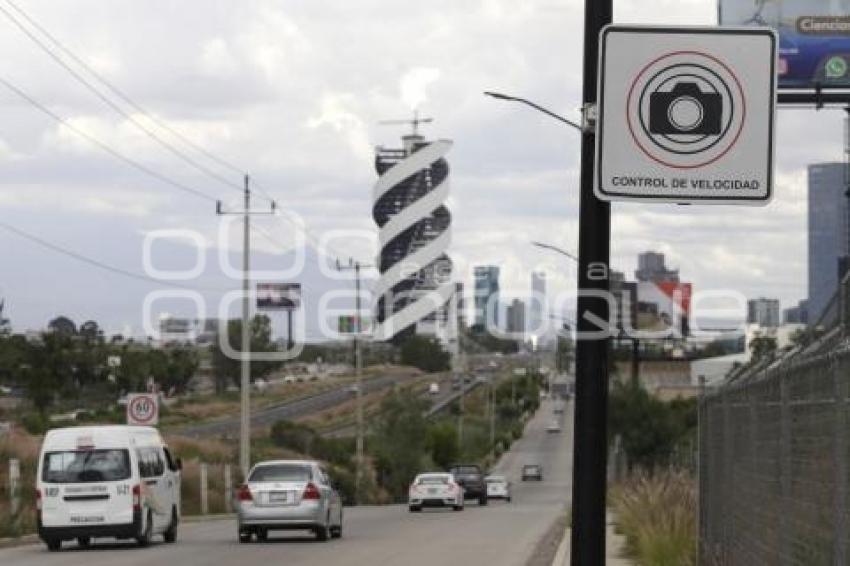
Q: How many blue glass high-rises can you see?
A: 2